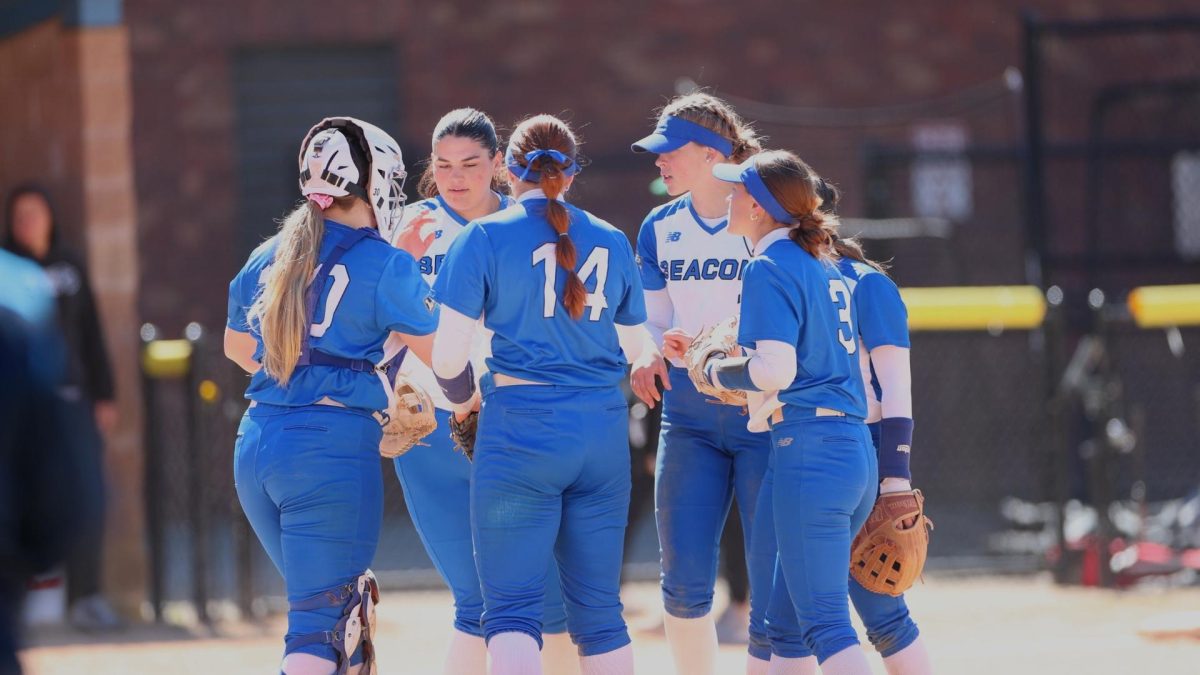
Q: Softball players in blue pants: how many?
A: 6